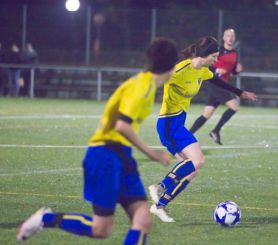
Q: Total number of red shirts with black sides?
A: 1